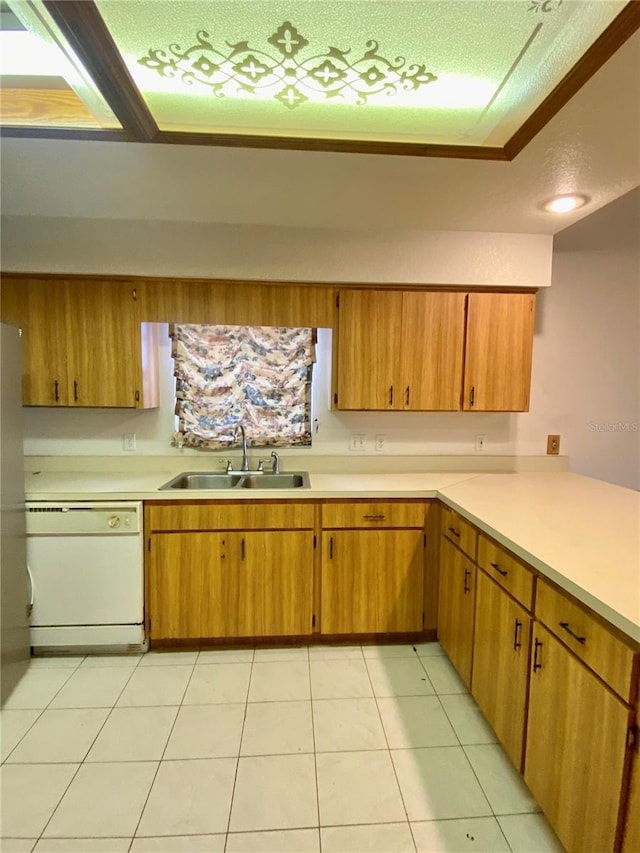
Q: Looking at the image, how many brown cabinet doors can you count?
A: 11